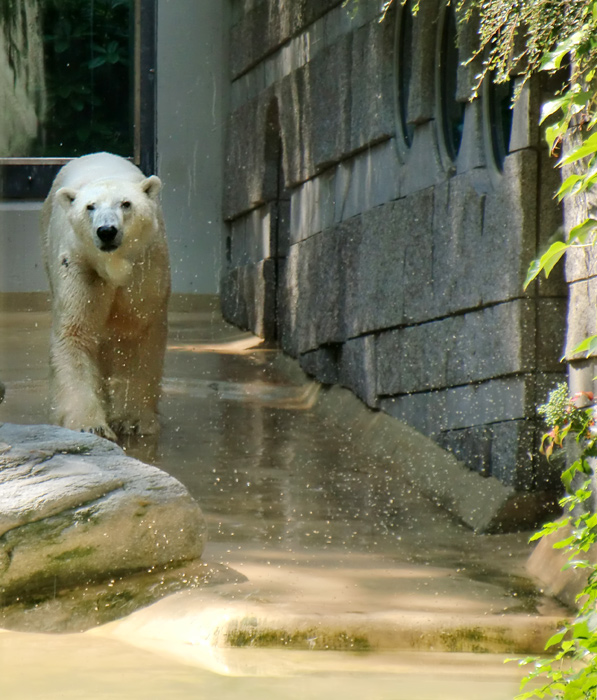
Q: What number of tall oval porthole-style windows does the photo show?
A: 3